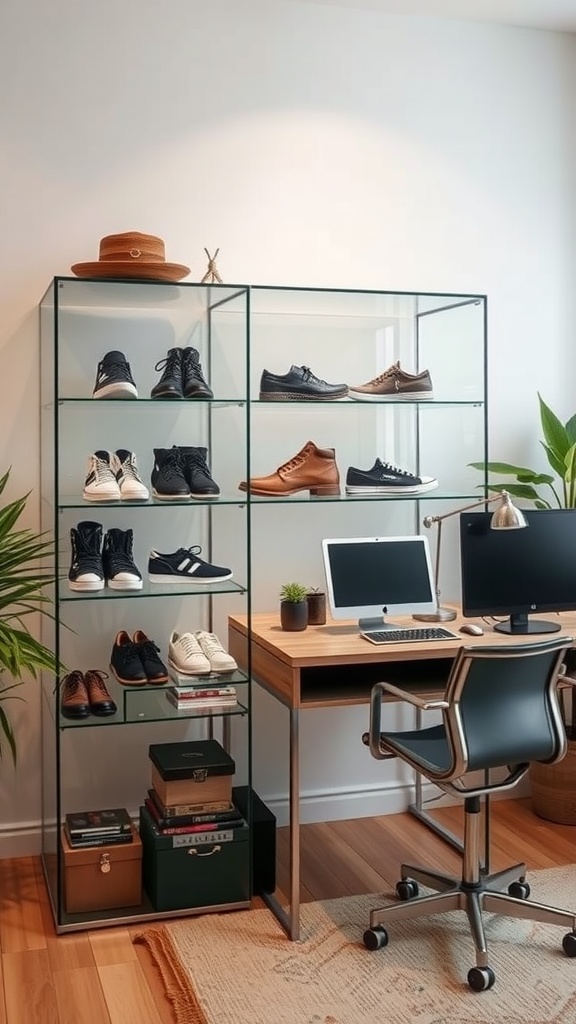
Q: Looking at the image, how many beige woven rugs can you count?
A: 1